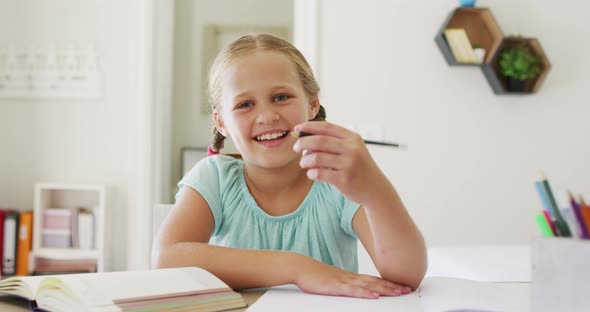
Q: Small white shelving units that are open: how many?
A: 1